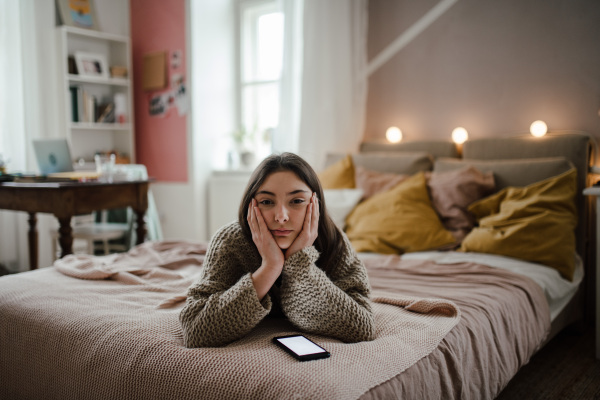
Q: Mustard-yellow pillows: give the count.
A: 3